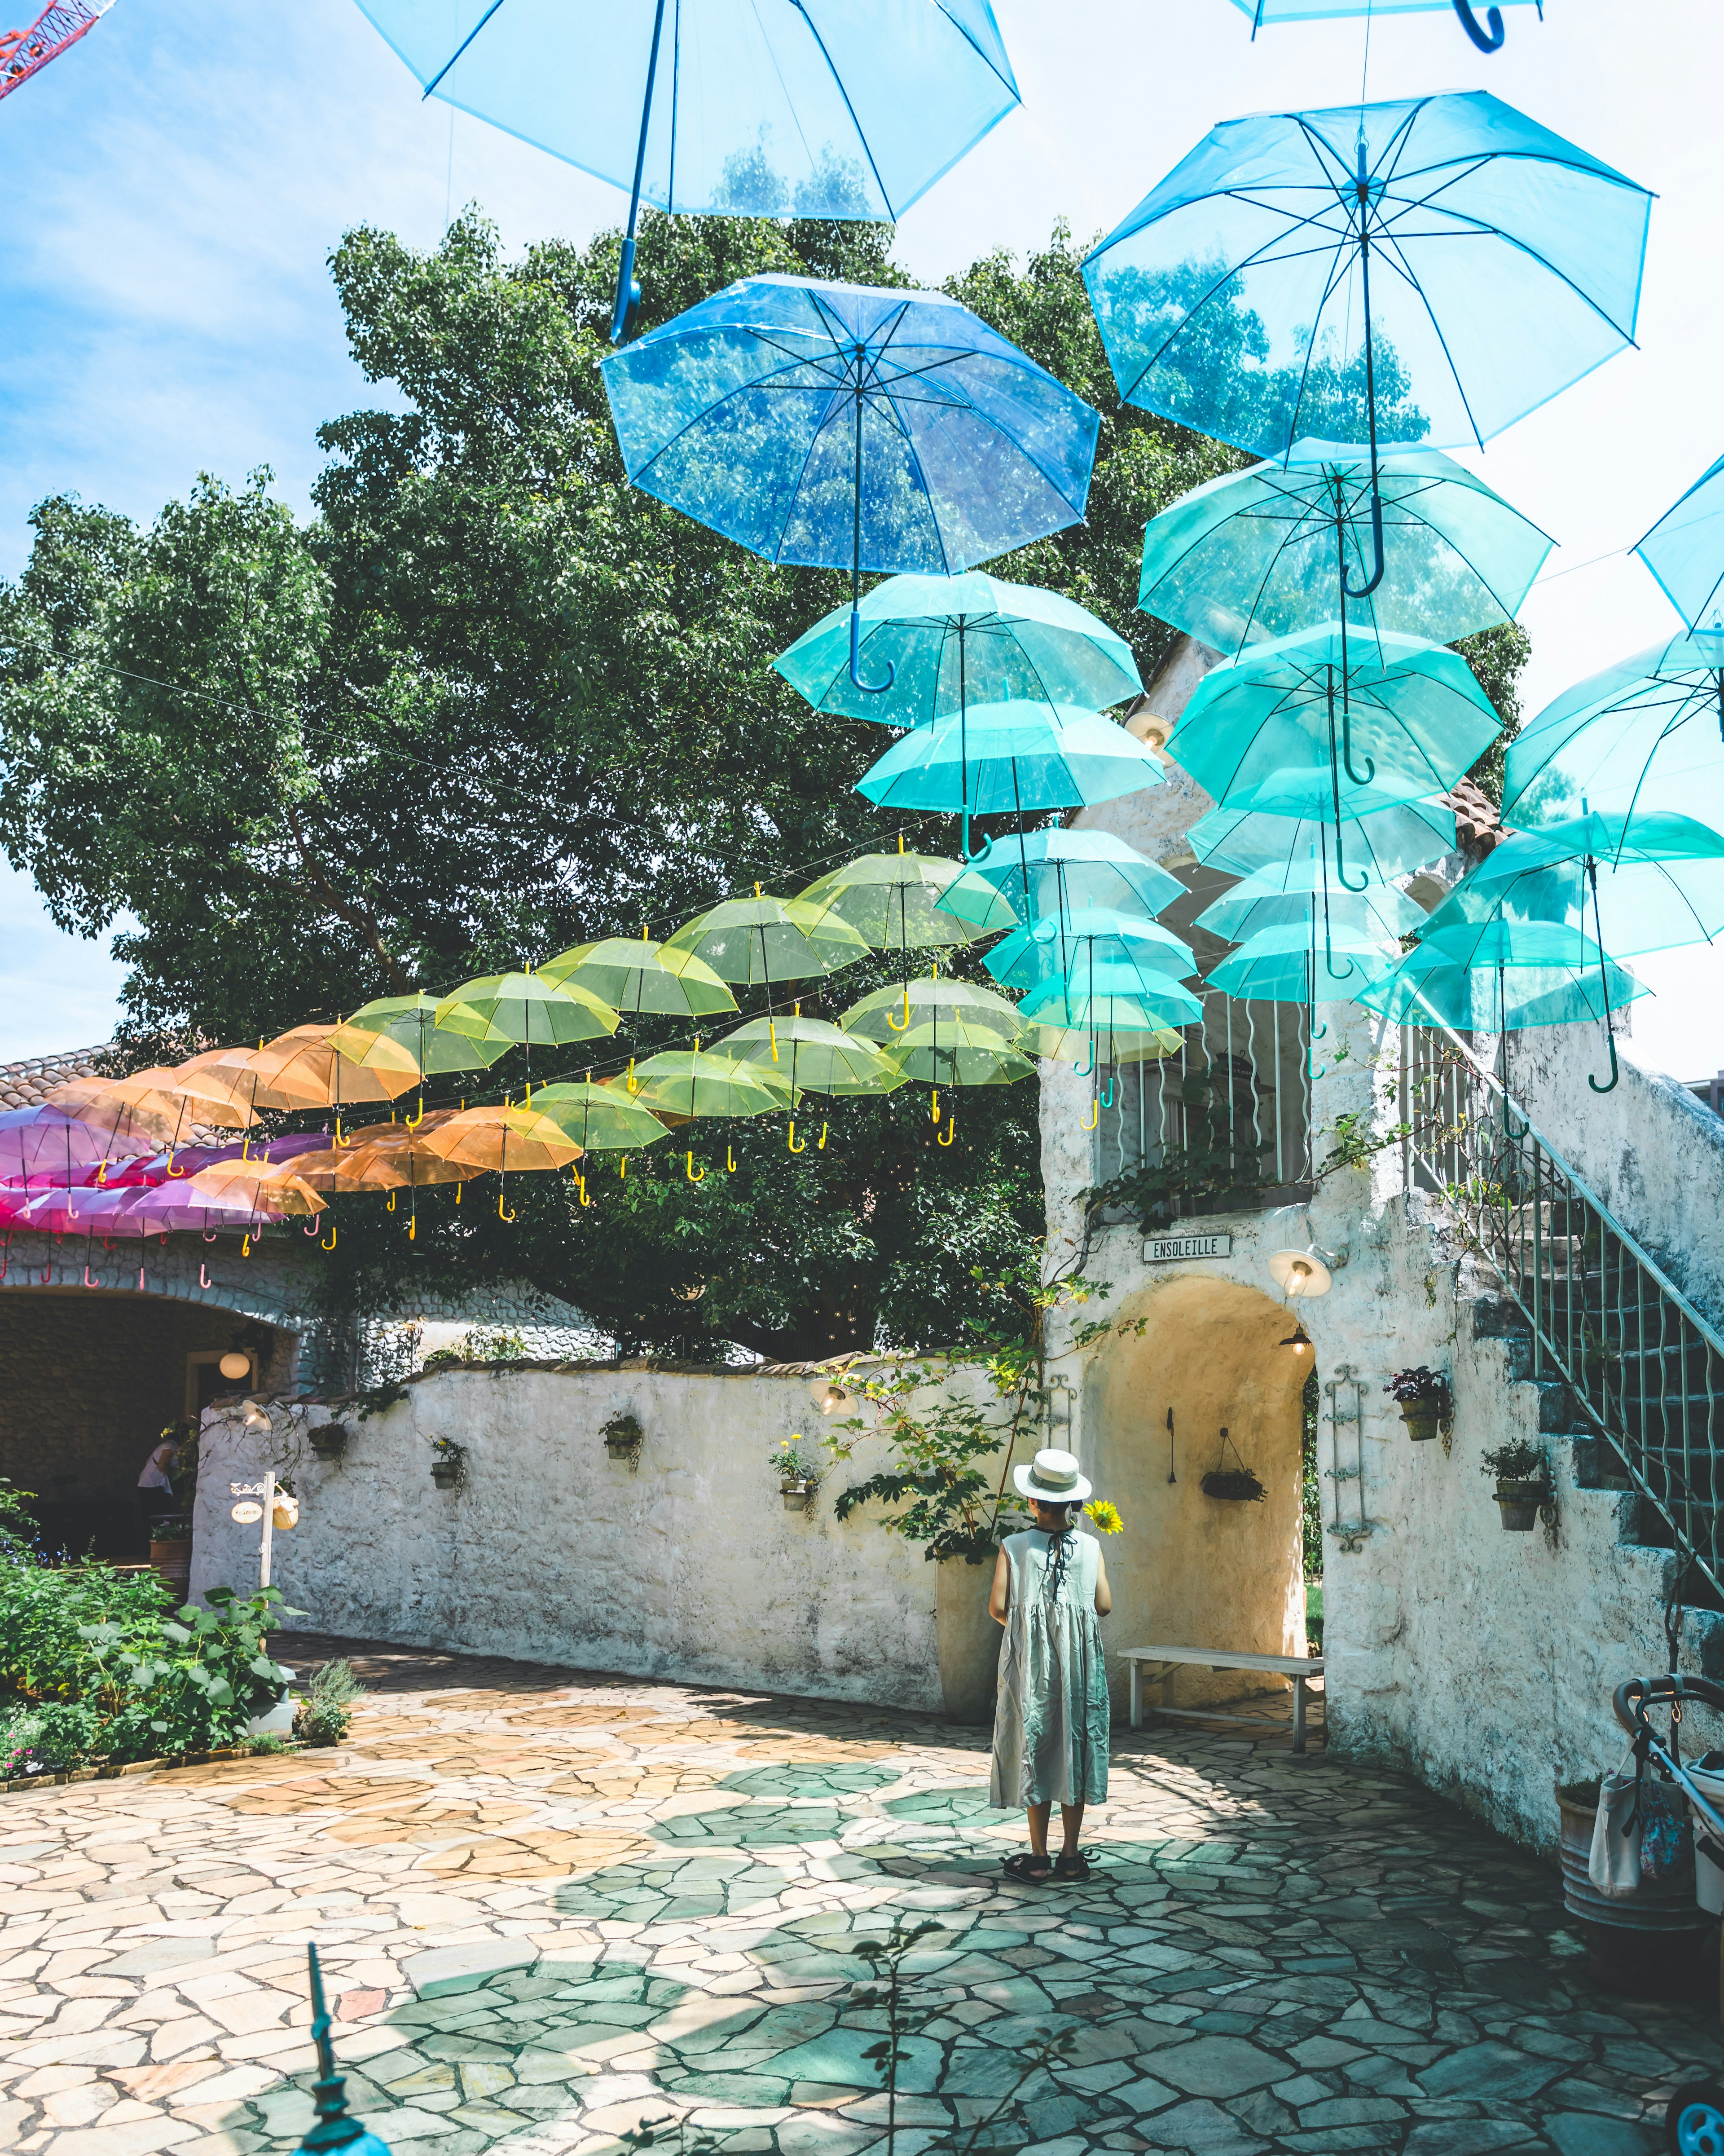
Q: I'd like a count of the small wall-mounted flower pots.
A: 6